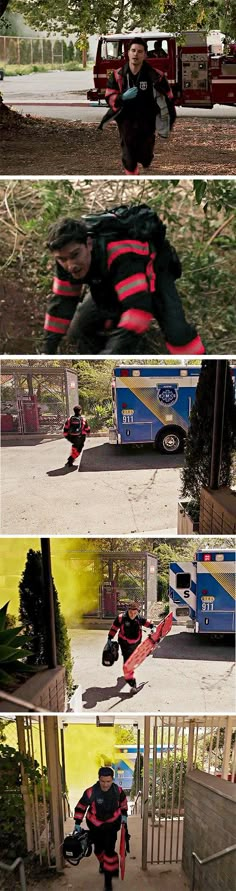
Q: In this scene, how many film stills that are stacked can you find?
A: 5